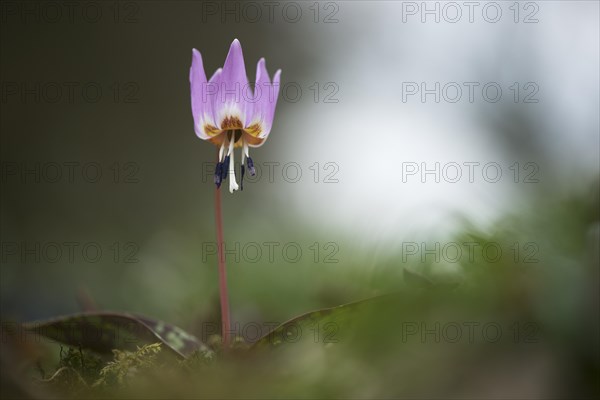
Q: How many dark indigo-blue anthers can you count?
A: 4